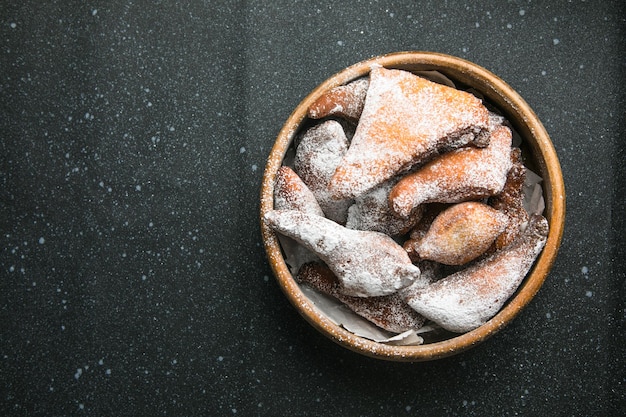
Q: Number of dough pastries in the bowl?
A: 11